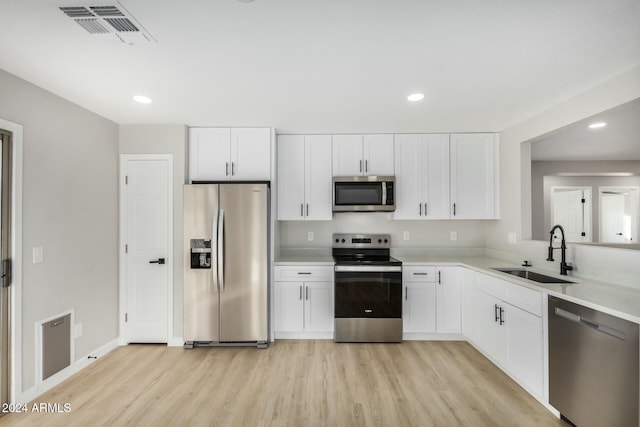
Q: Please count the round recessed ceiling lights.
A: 3